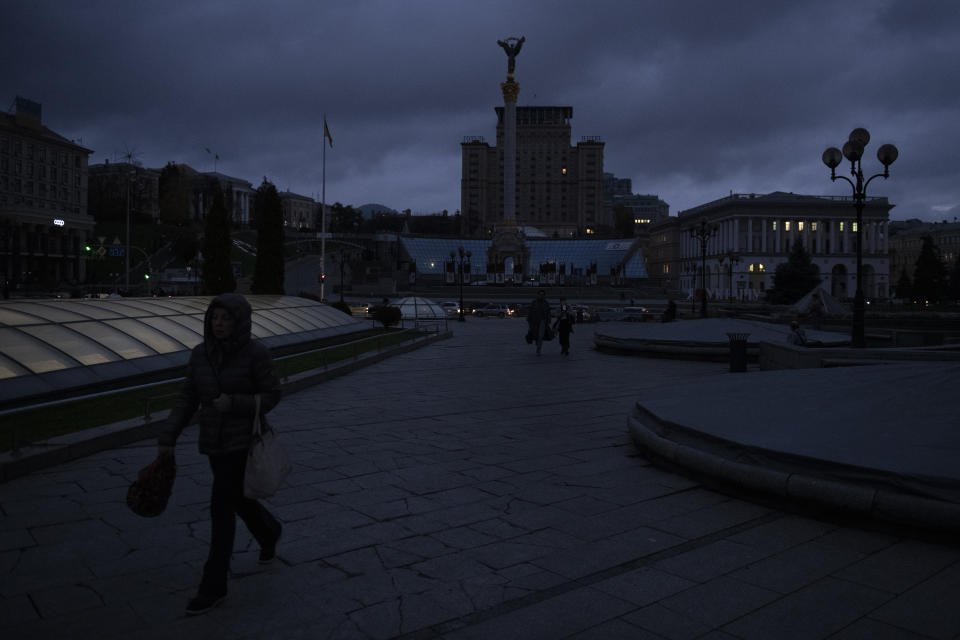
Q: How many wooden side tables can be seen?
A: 0